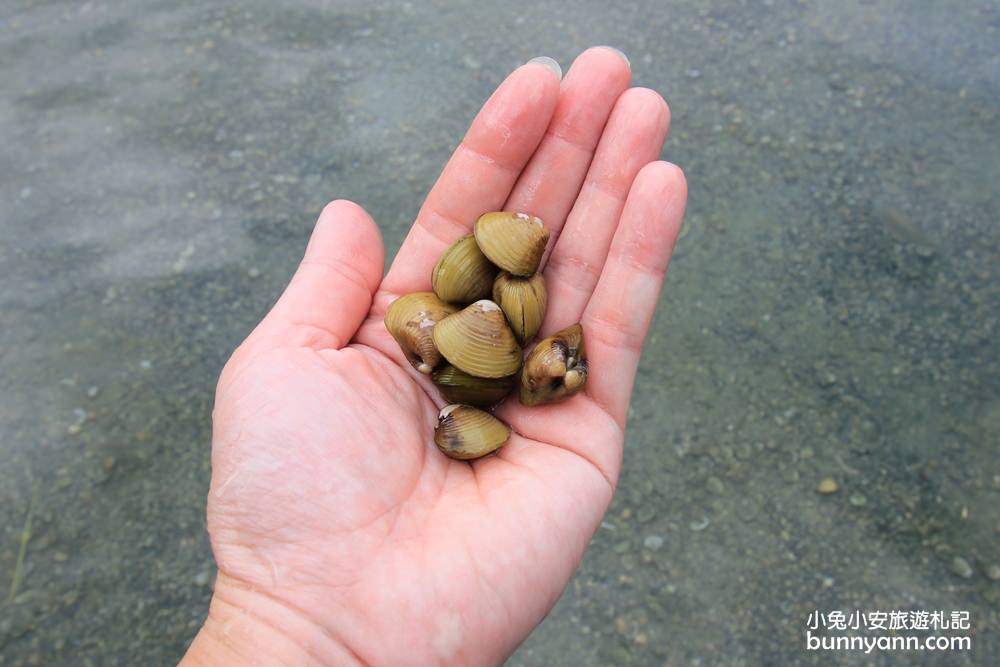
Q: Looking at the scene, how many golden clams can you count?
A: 8